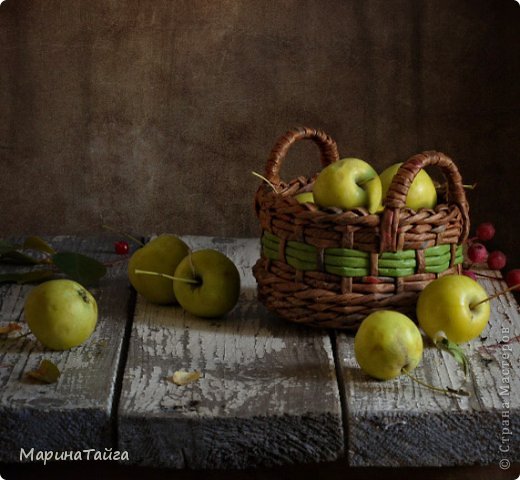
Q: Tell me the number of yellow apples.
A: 8